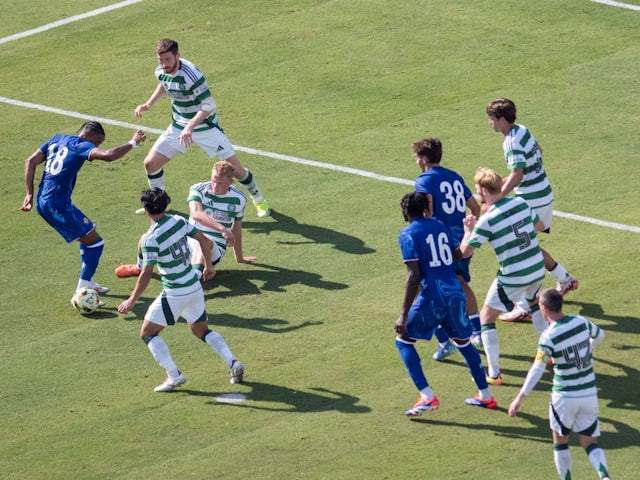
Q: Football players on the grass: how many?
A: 9